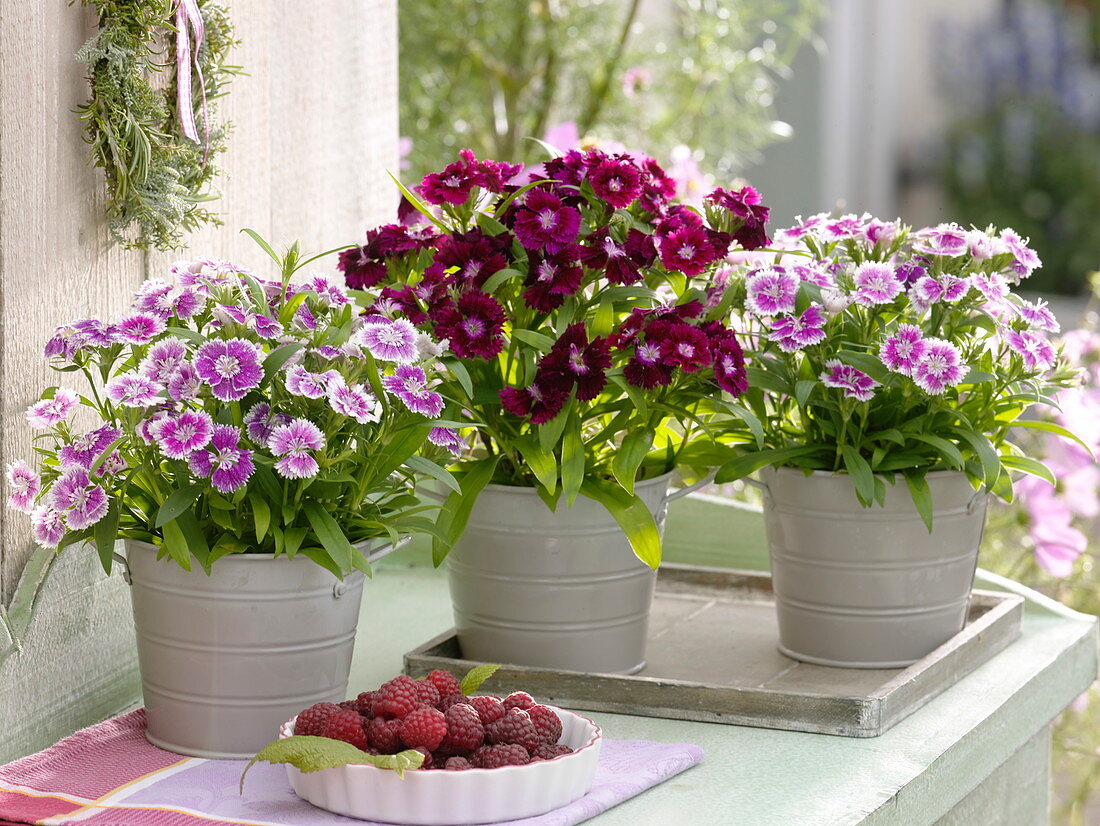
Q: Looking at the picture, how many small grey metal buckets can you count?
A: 3